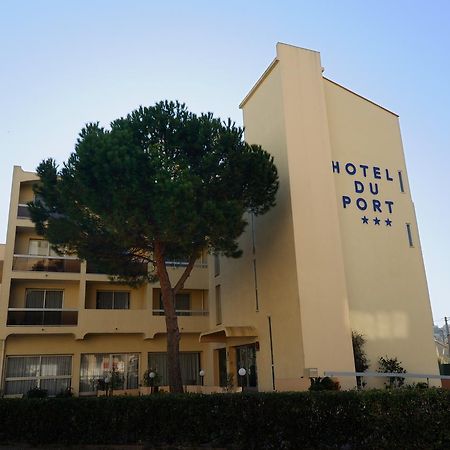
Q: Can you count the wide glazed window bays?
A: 3